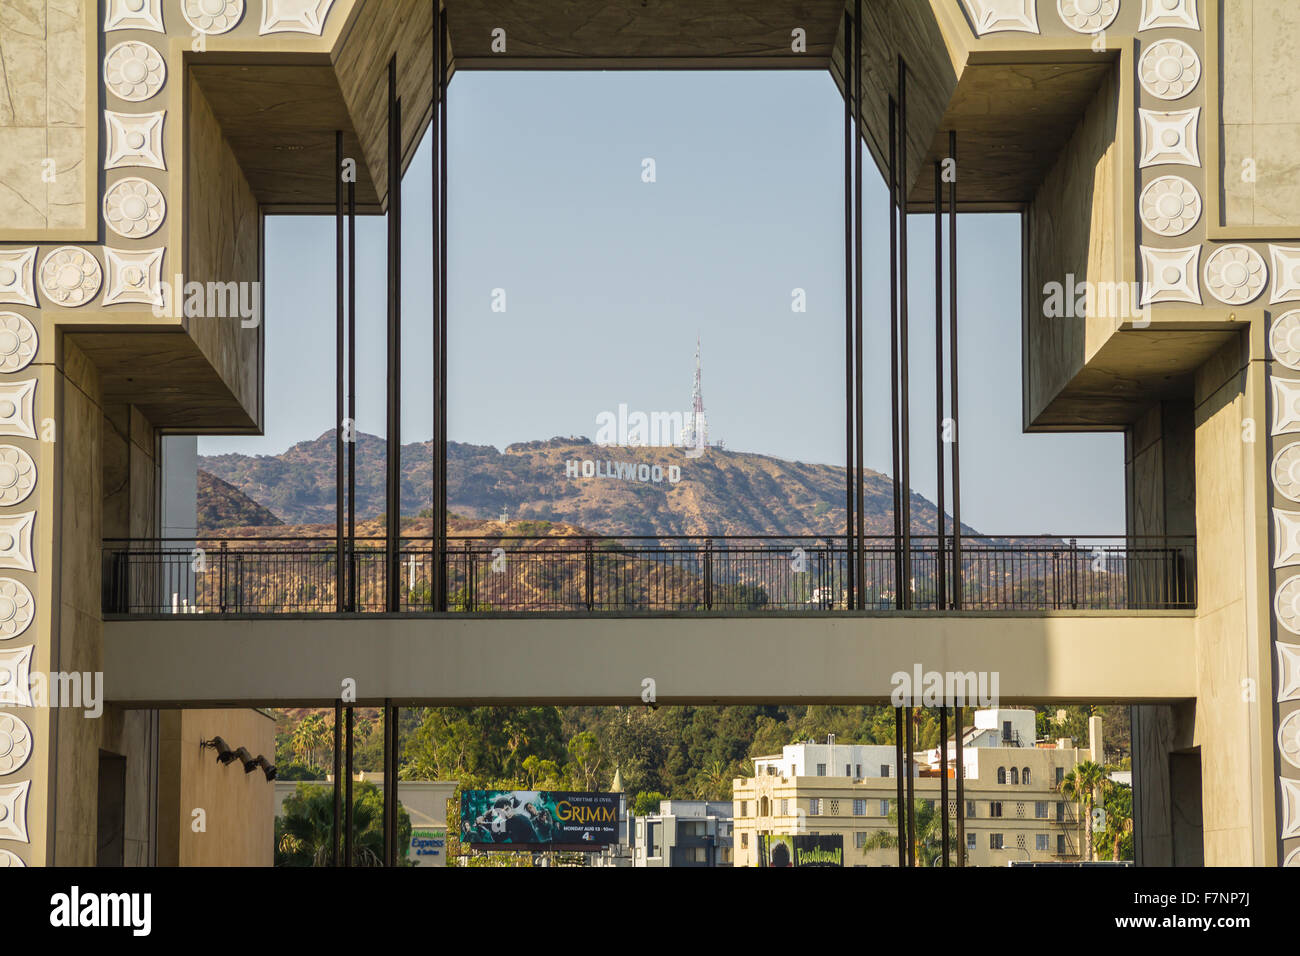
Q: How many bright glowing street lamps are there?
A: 0